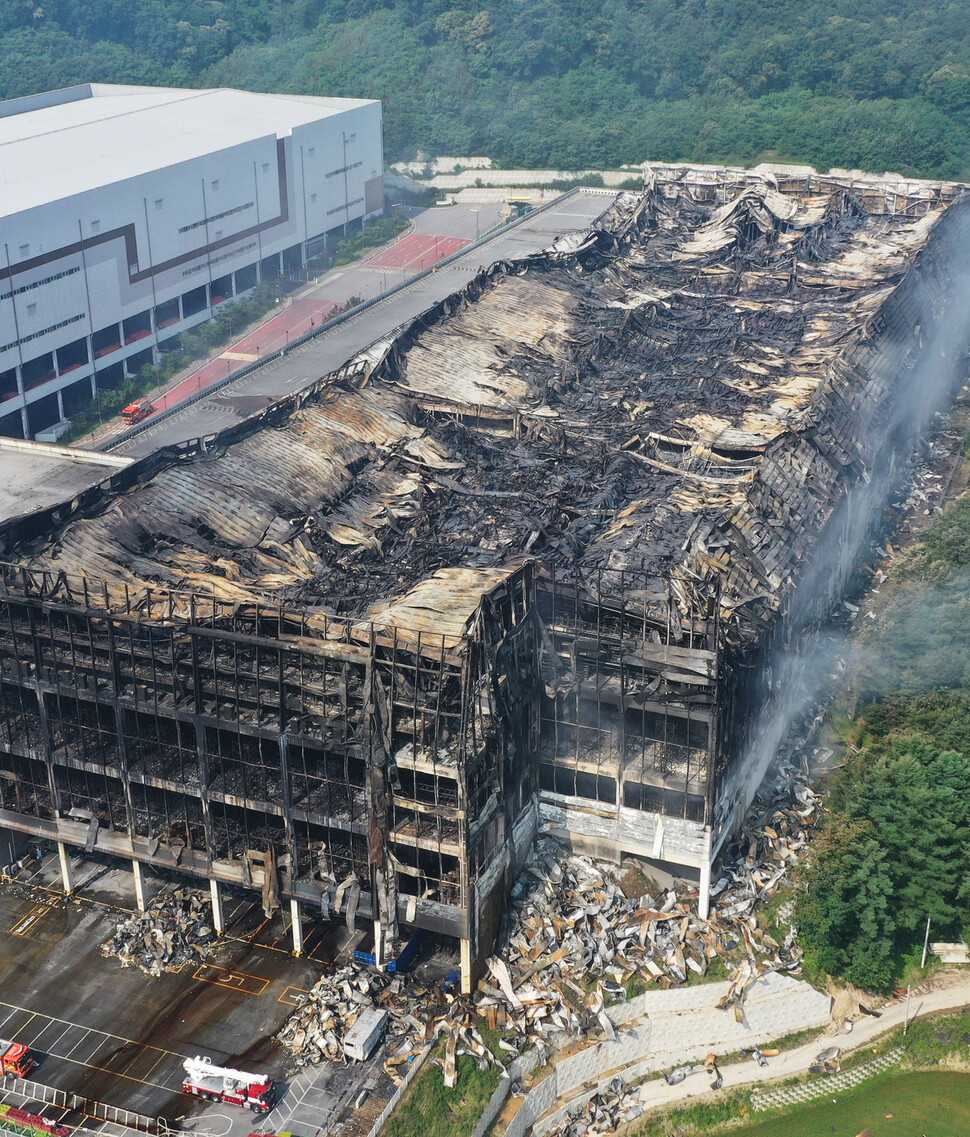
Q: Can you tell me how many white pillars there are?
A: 7